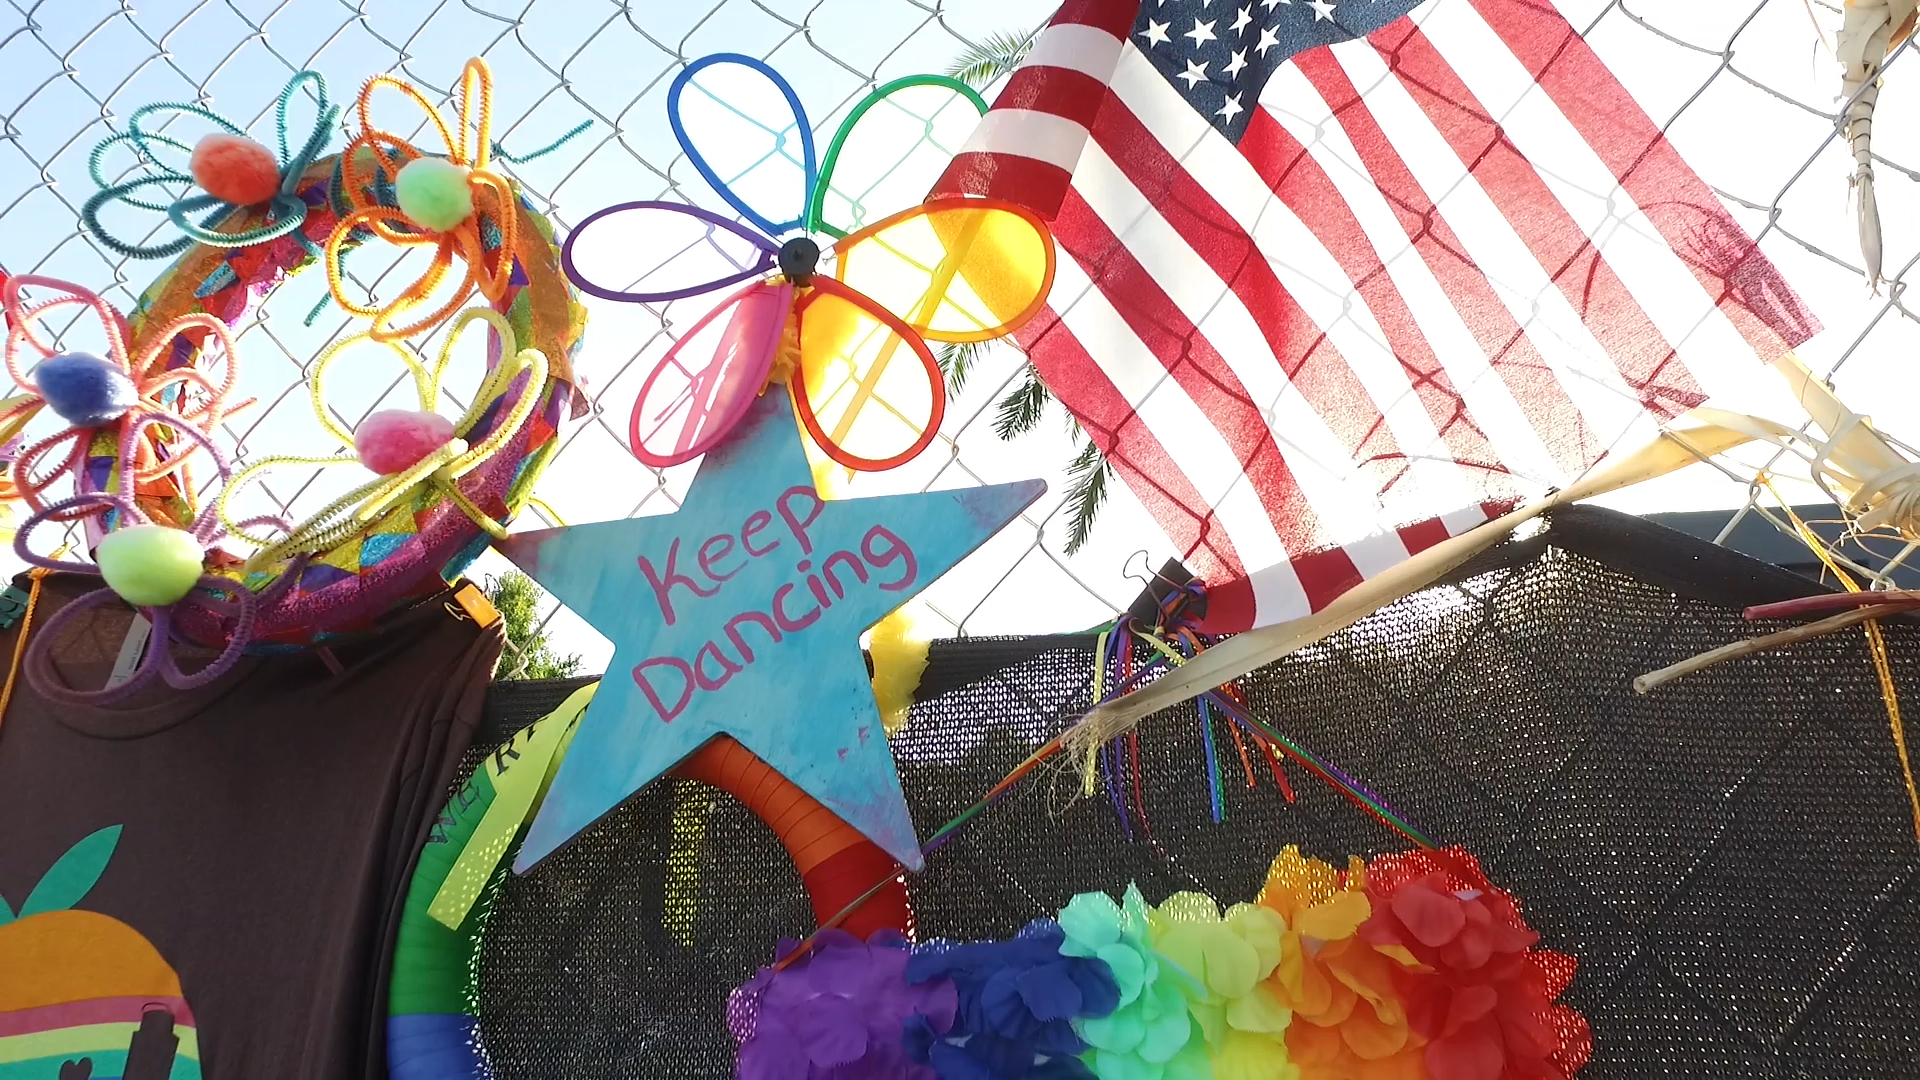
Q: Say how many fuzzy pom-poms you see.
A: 5